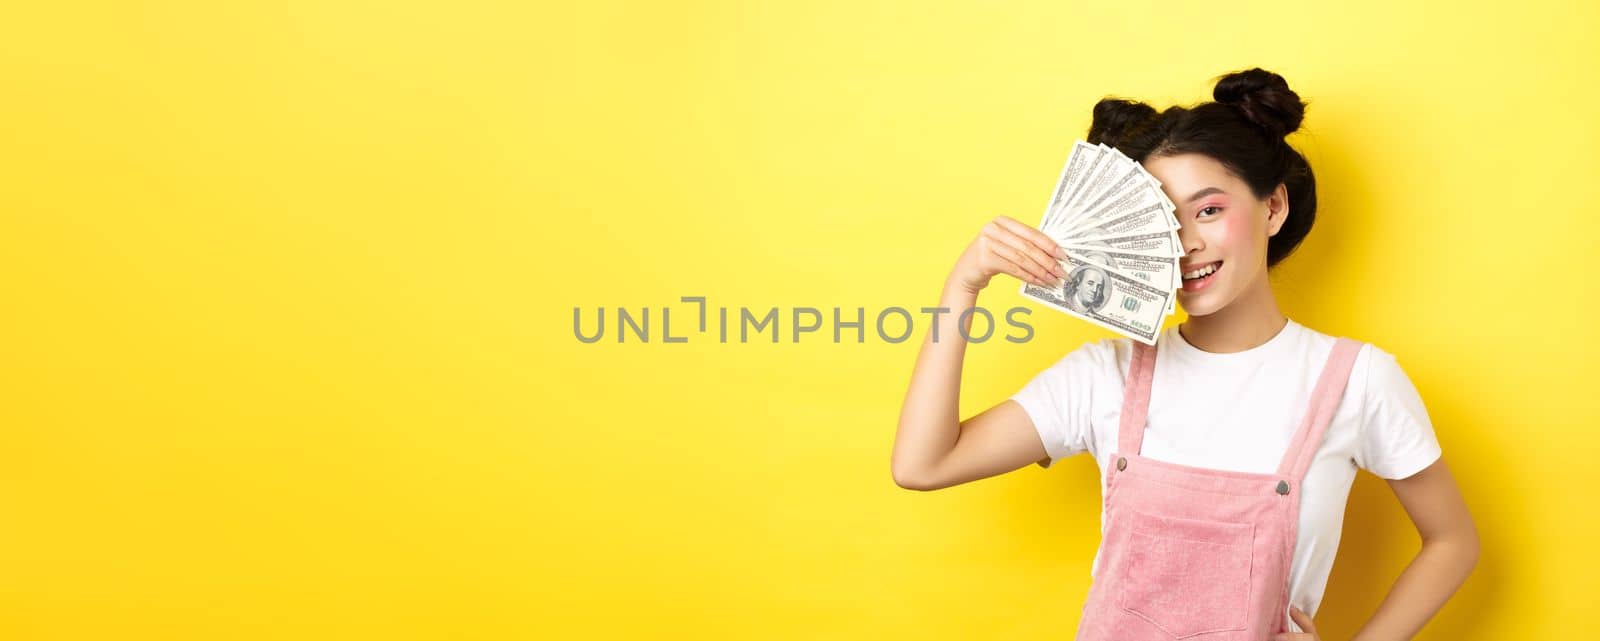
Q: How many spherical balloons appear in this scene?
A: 0